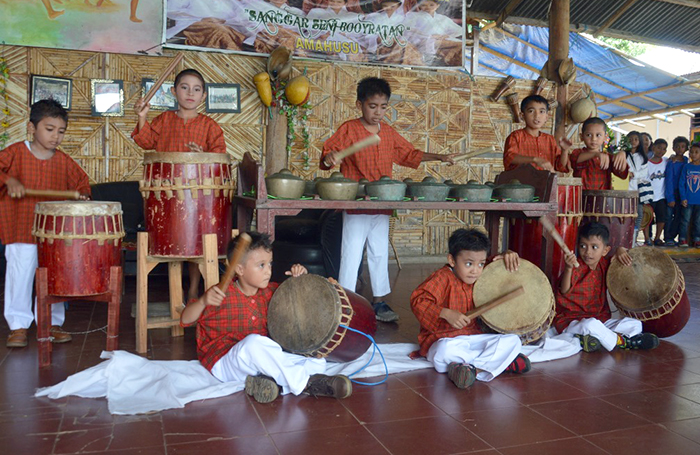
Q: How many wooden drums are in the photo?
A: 7